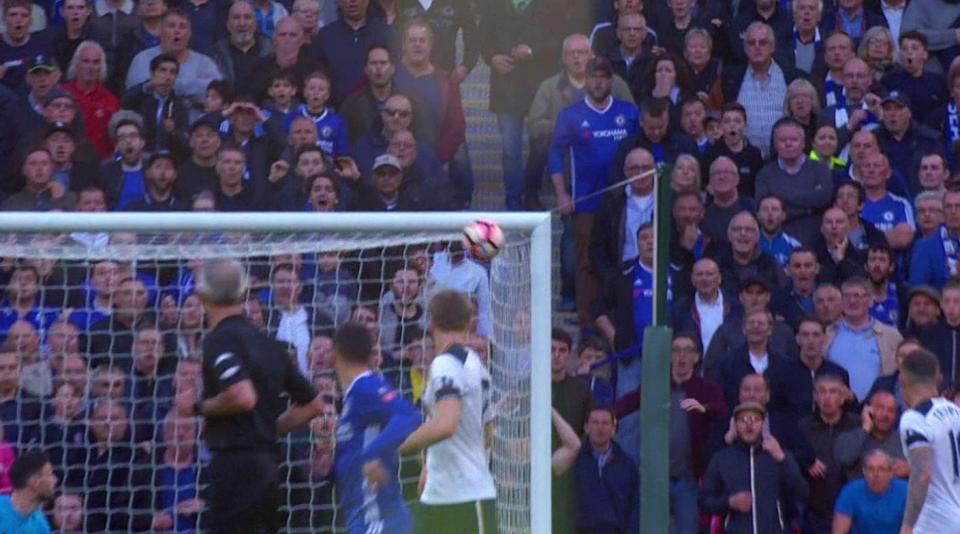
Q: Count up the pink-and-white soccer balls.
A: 1